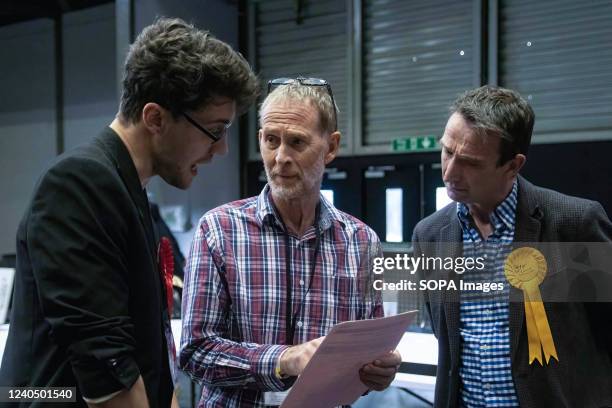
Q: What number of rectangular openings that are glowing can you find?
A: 3